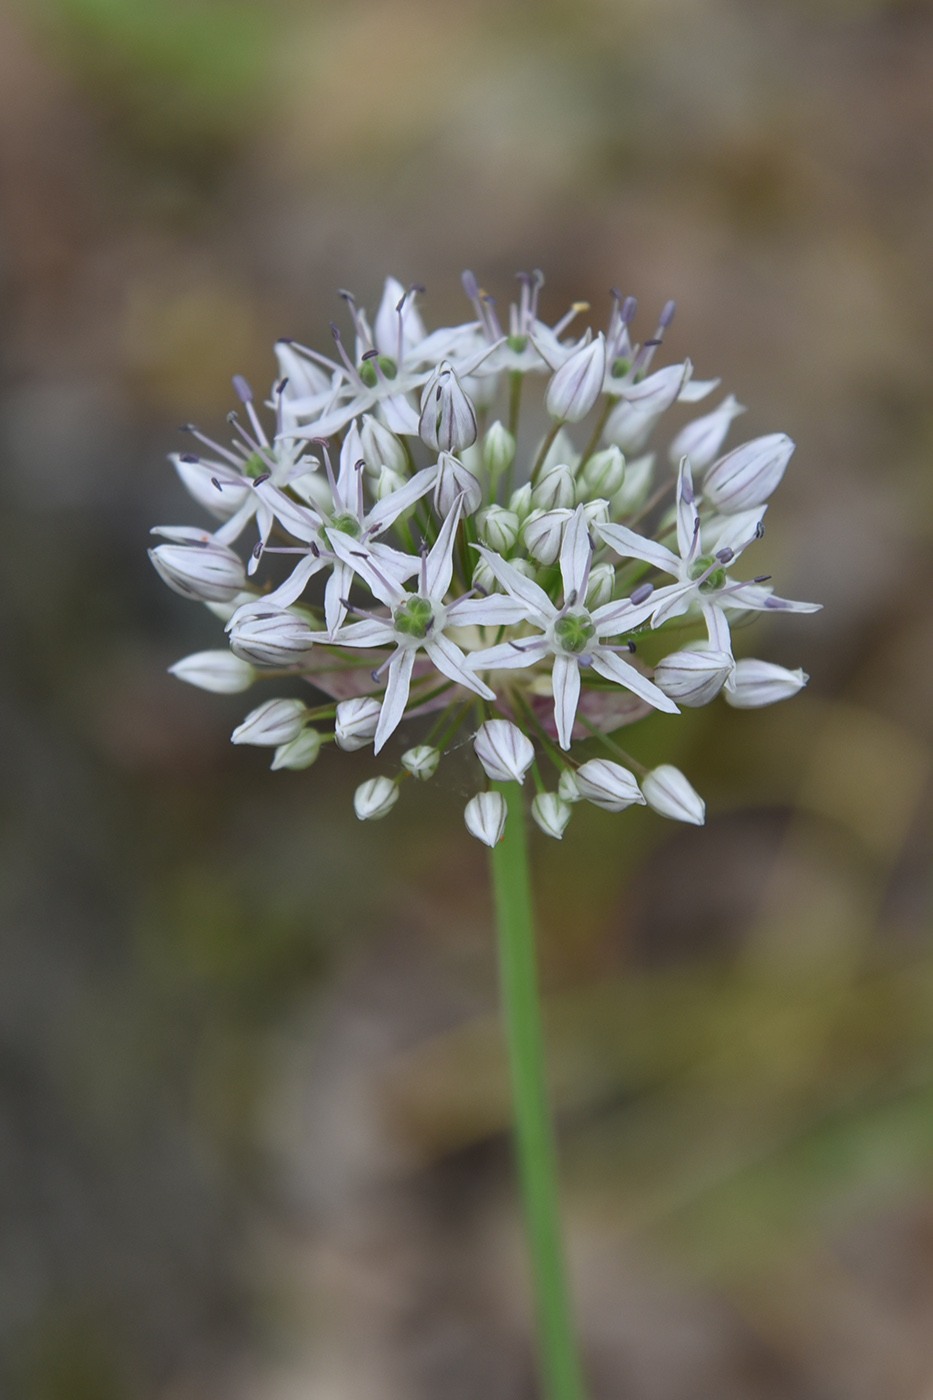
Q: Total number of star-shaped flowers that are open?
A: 8